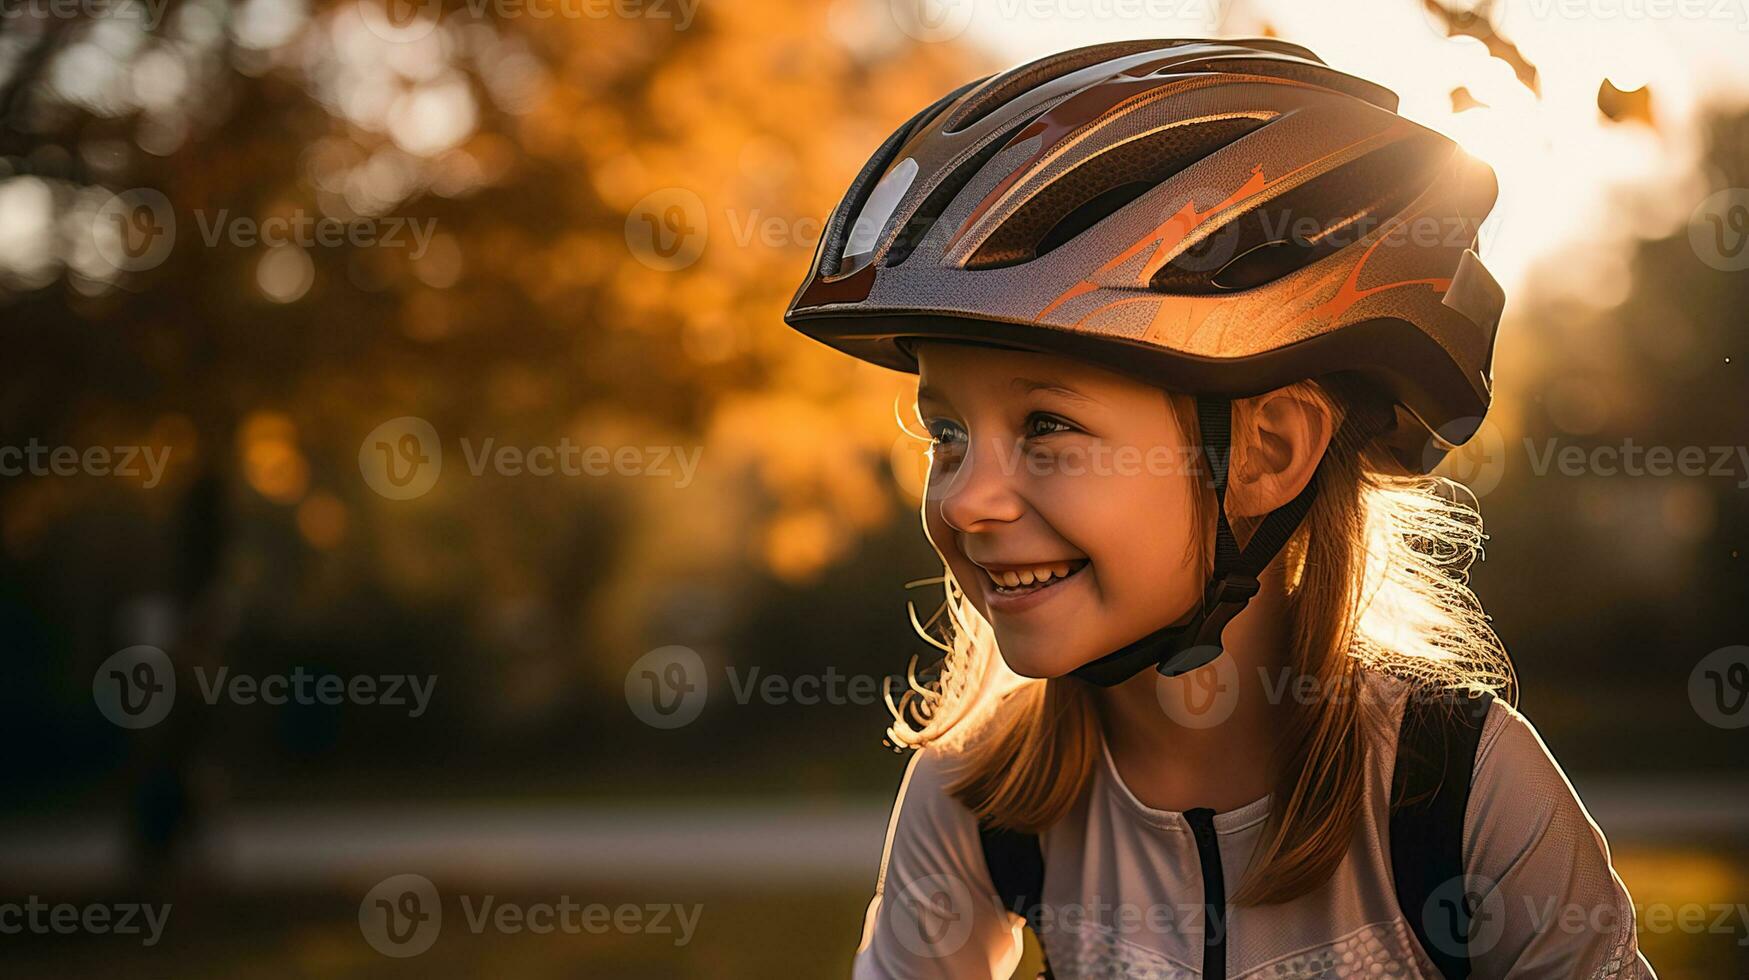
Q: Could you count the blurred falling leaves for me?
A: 3